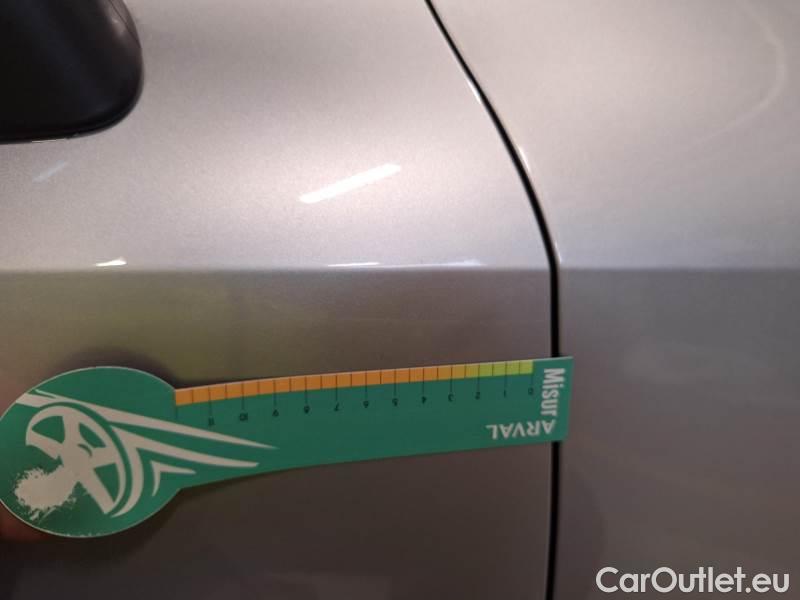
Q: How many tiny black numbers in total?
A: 12